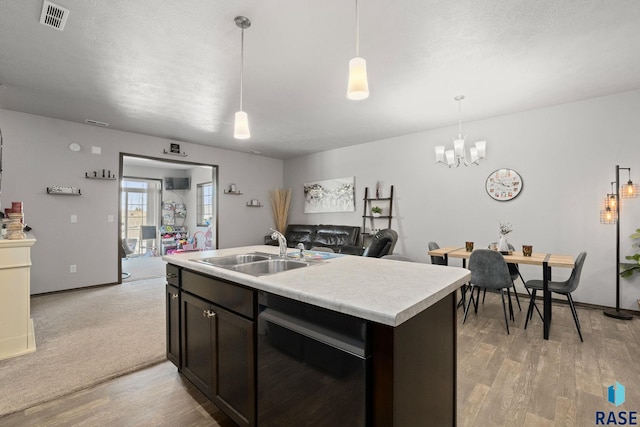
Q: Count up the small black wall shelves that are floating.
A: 5